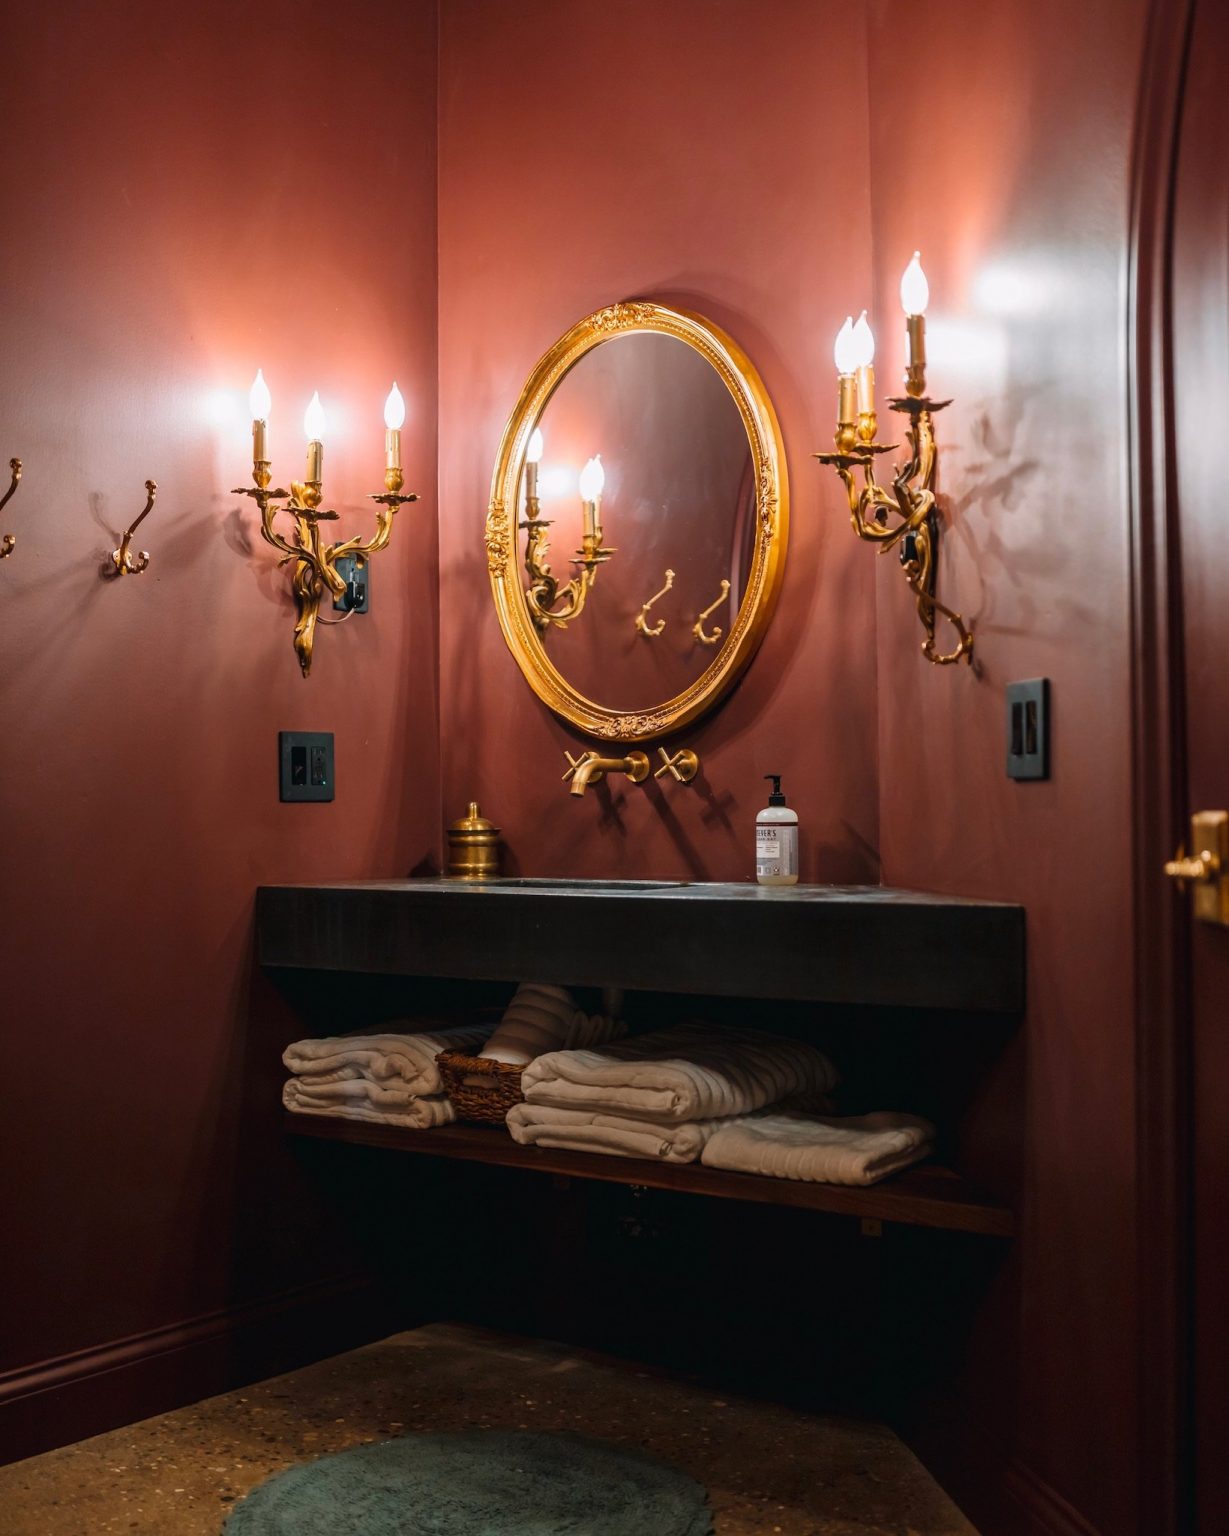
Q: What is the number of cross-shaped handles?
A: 2